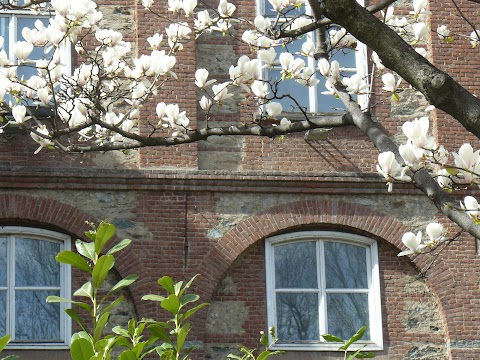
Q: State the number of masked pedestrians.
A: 0